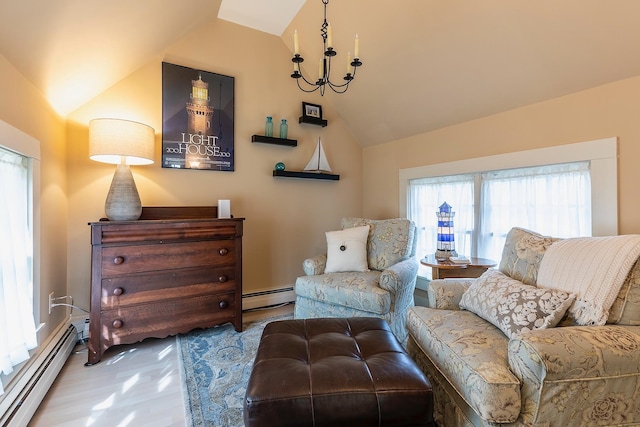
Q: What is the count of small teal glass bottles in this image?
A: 2